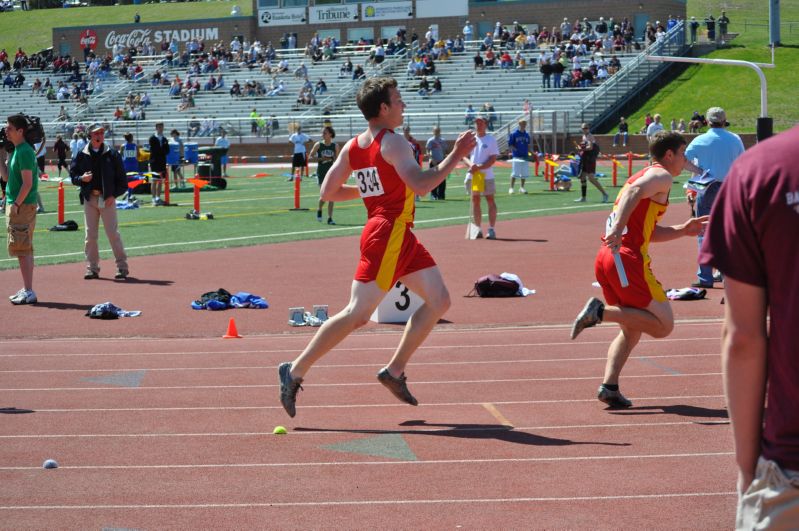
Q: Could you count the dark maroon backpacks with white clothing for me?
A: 1